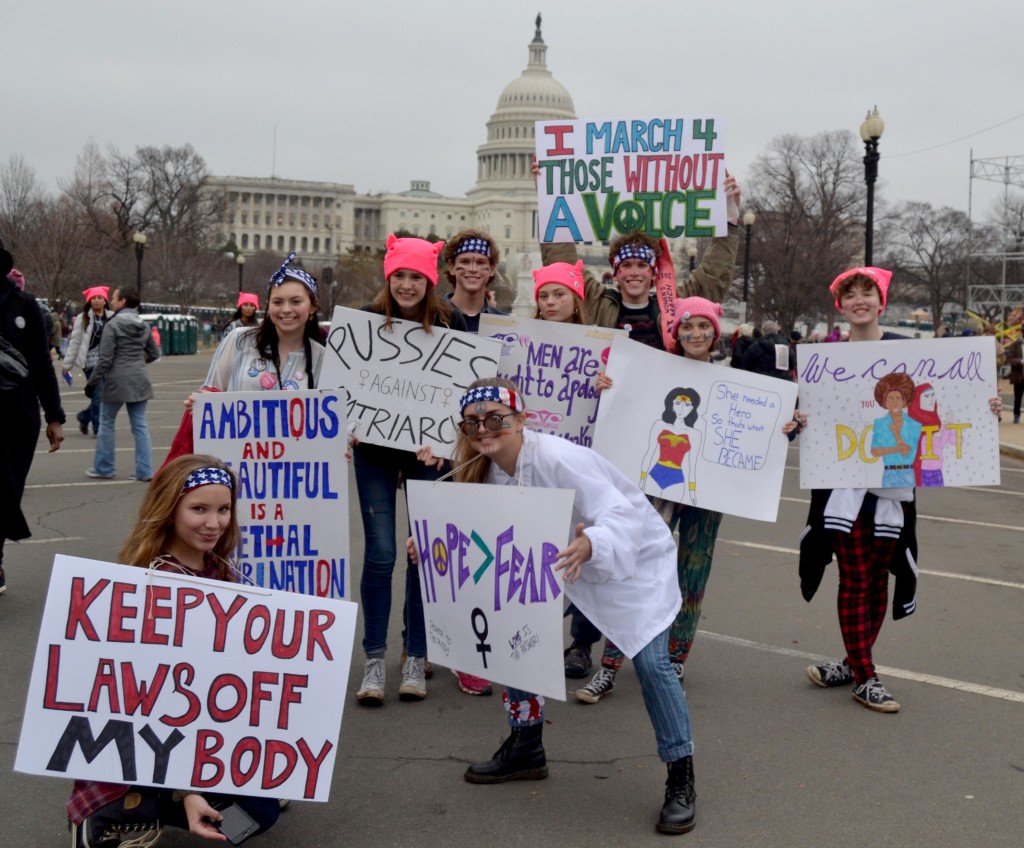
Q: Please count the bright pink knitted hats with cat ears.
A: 6